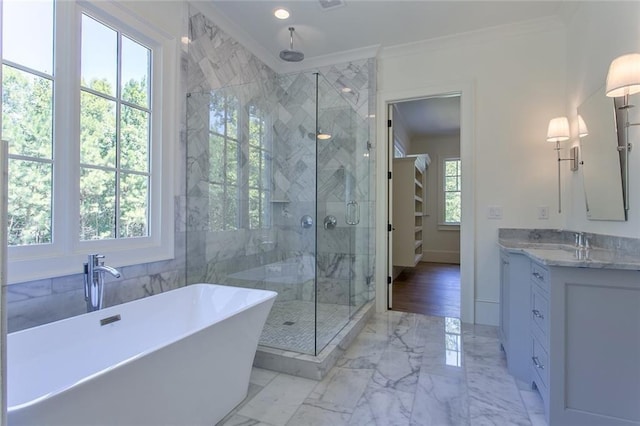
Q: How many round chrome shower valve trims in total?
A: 2